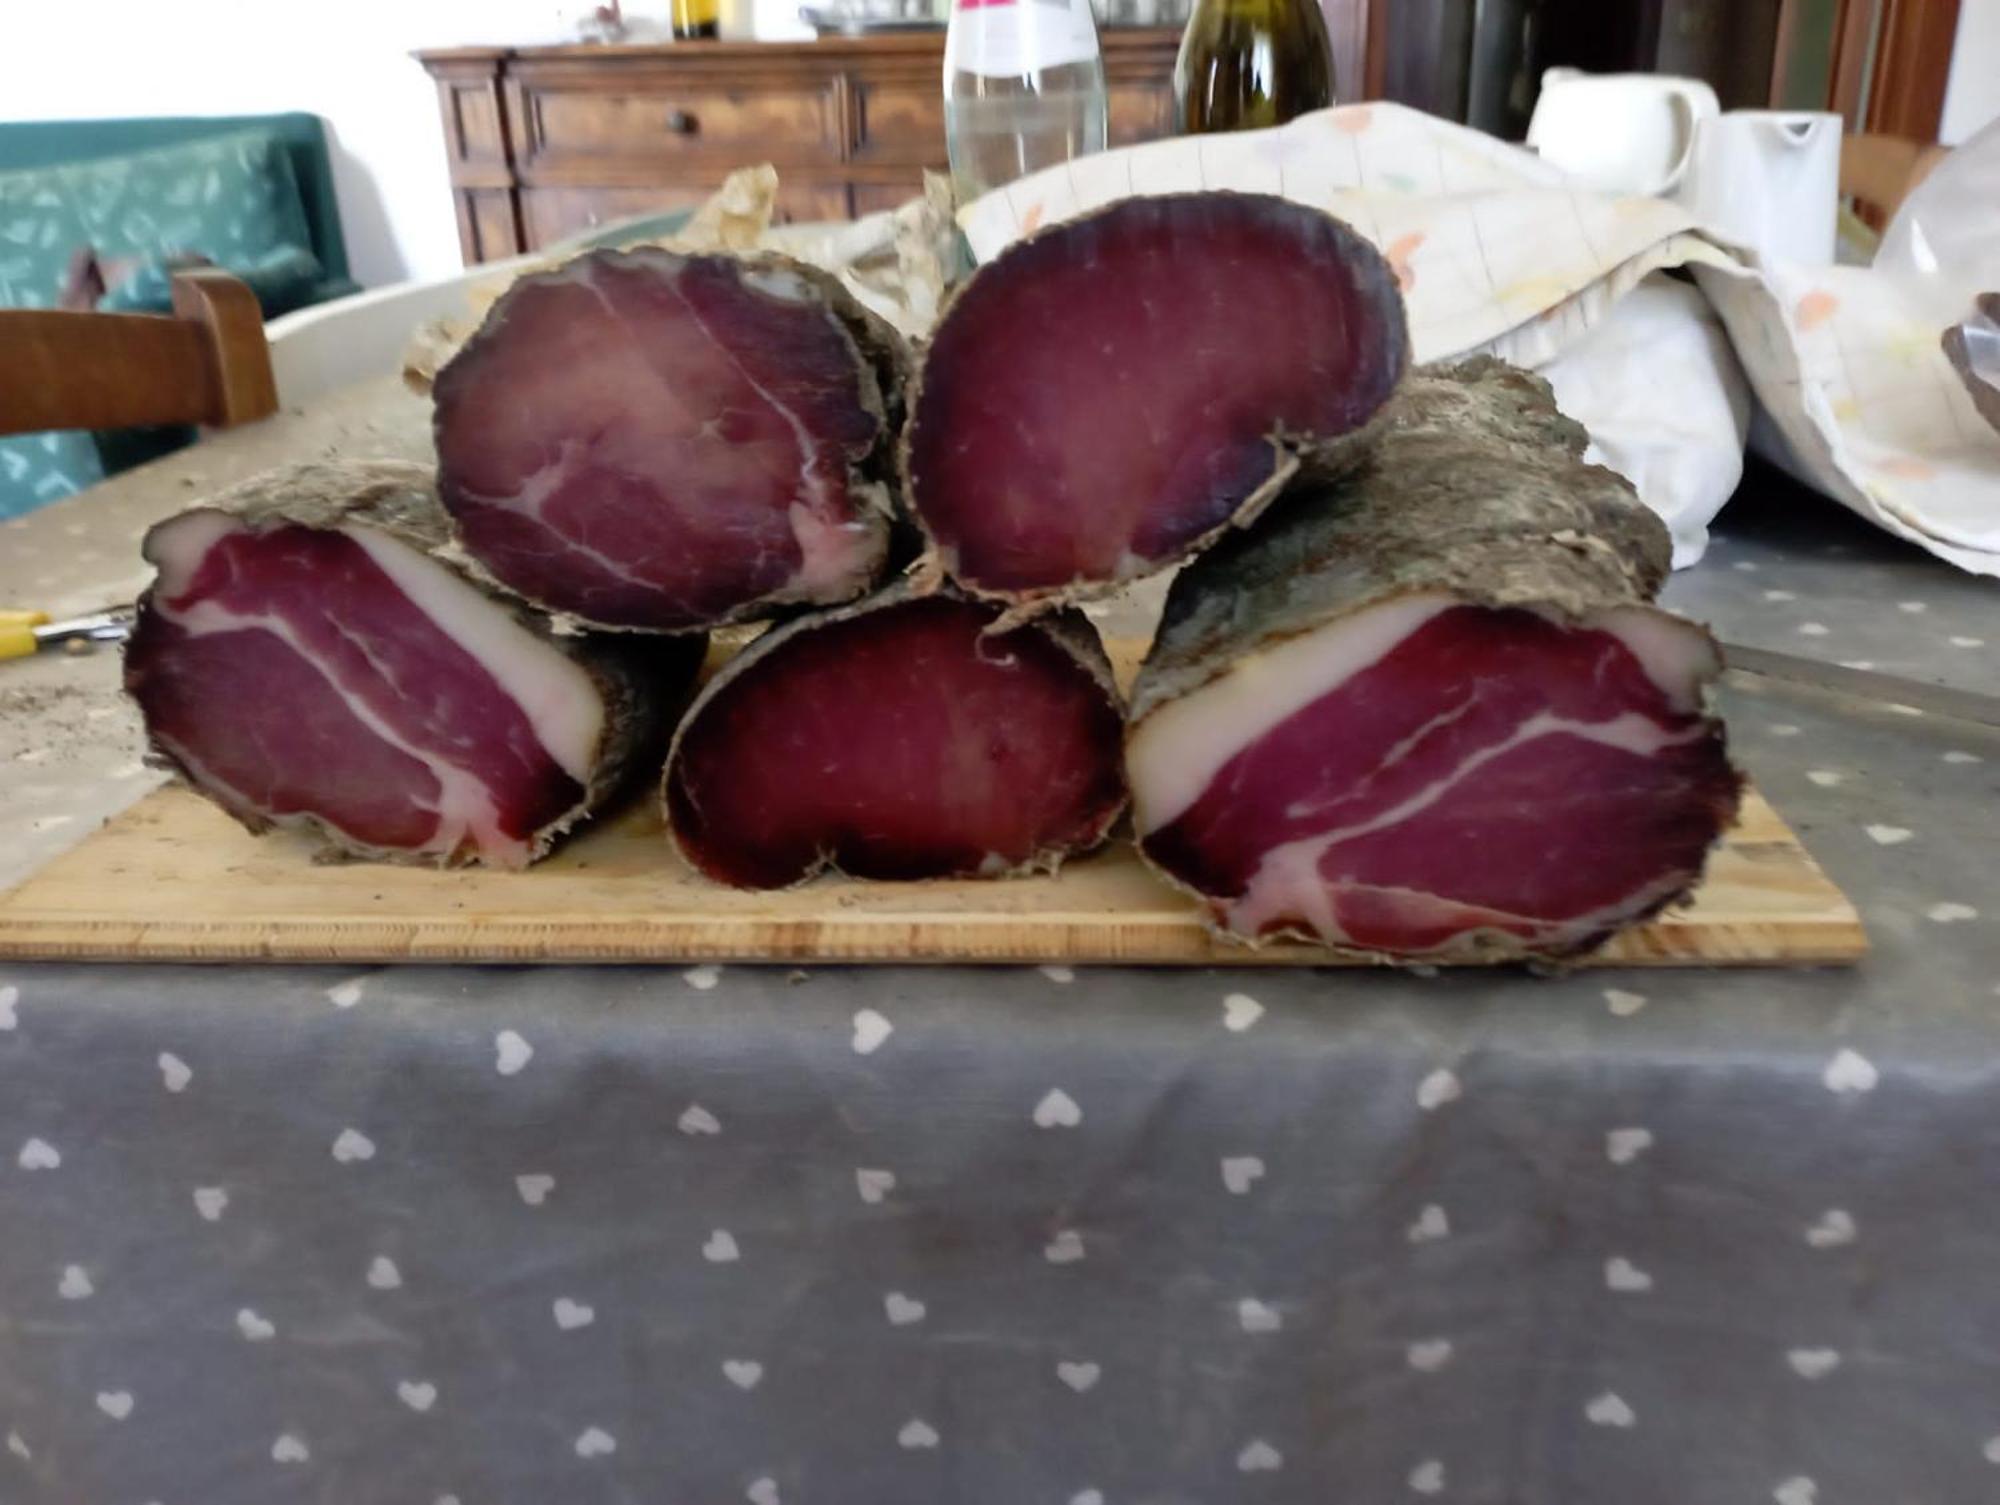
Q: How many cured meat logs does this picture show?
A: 5